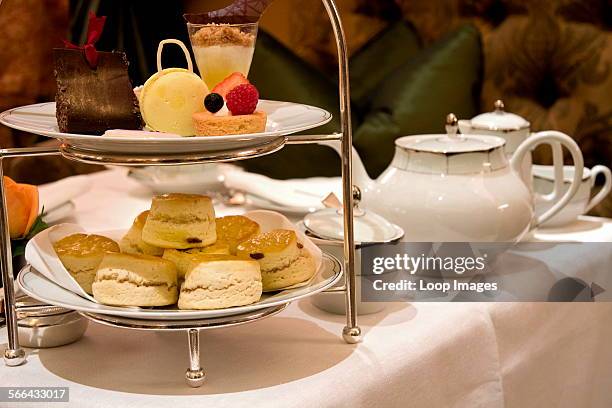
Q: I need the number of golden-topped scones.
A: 8